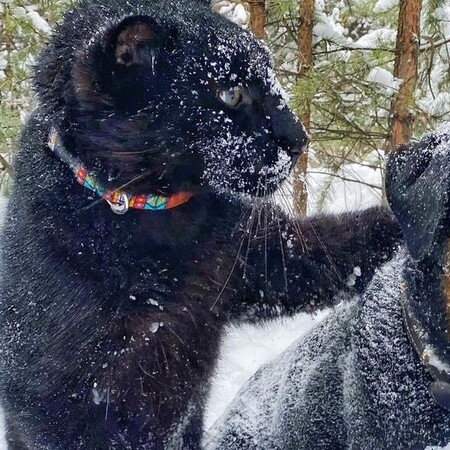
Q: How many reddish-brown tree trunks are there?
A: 3